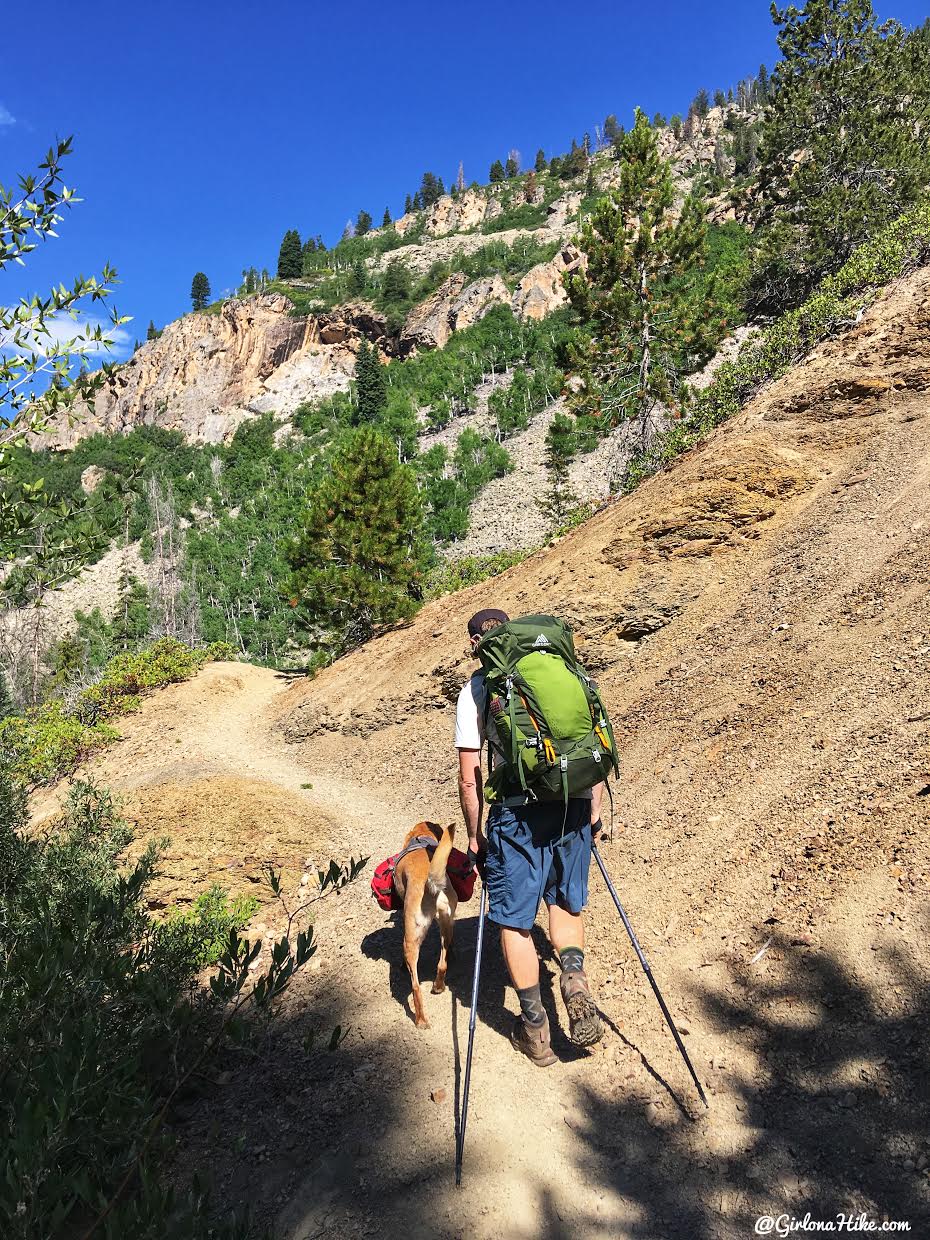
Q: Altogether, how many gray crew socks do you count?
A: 2